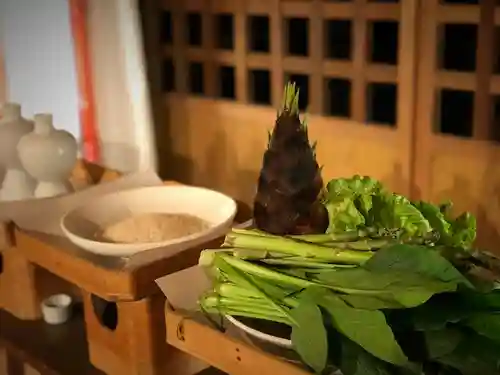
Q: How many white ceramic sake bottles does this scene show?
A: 2